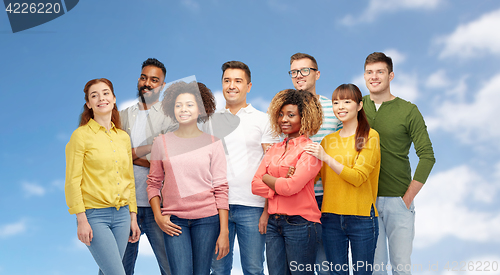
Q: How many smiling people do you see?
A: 8